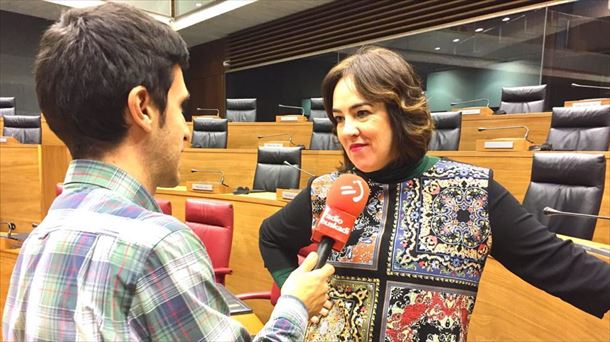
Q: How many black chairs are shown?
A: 11